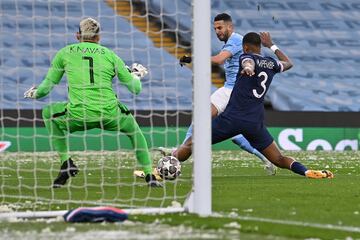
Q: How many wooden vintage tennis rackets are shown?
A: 0